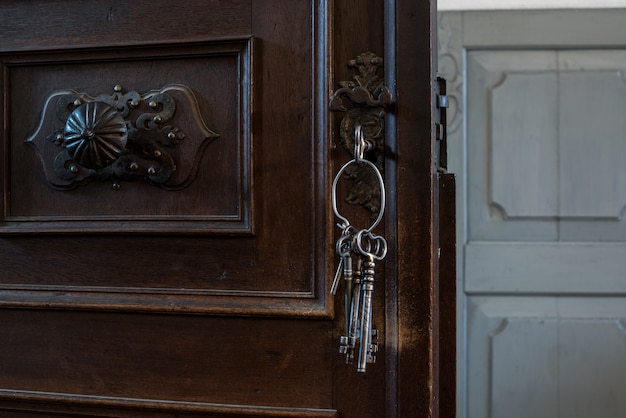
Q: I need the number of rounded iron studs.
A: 12